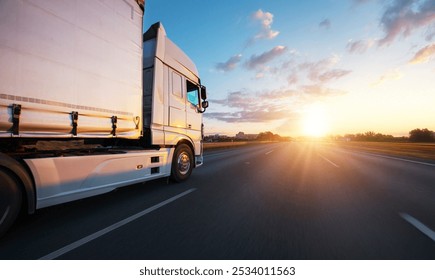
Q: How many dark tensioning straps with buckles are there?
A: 3